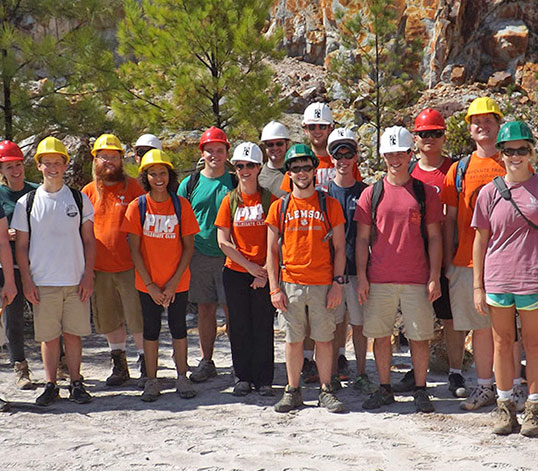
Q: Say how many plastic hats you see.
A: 15